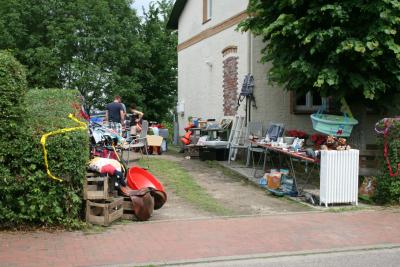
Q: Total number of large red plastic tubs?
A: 1